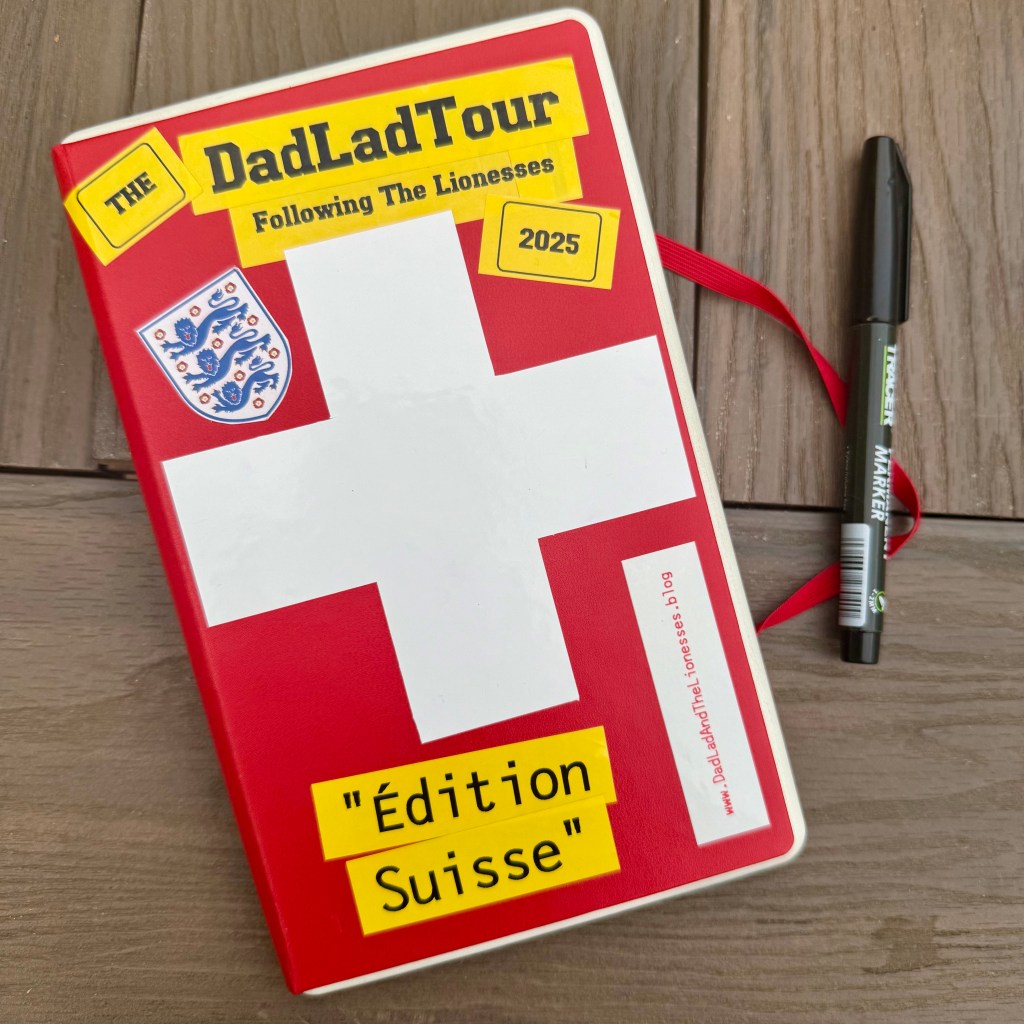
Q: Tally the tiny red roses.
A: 10